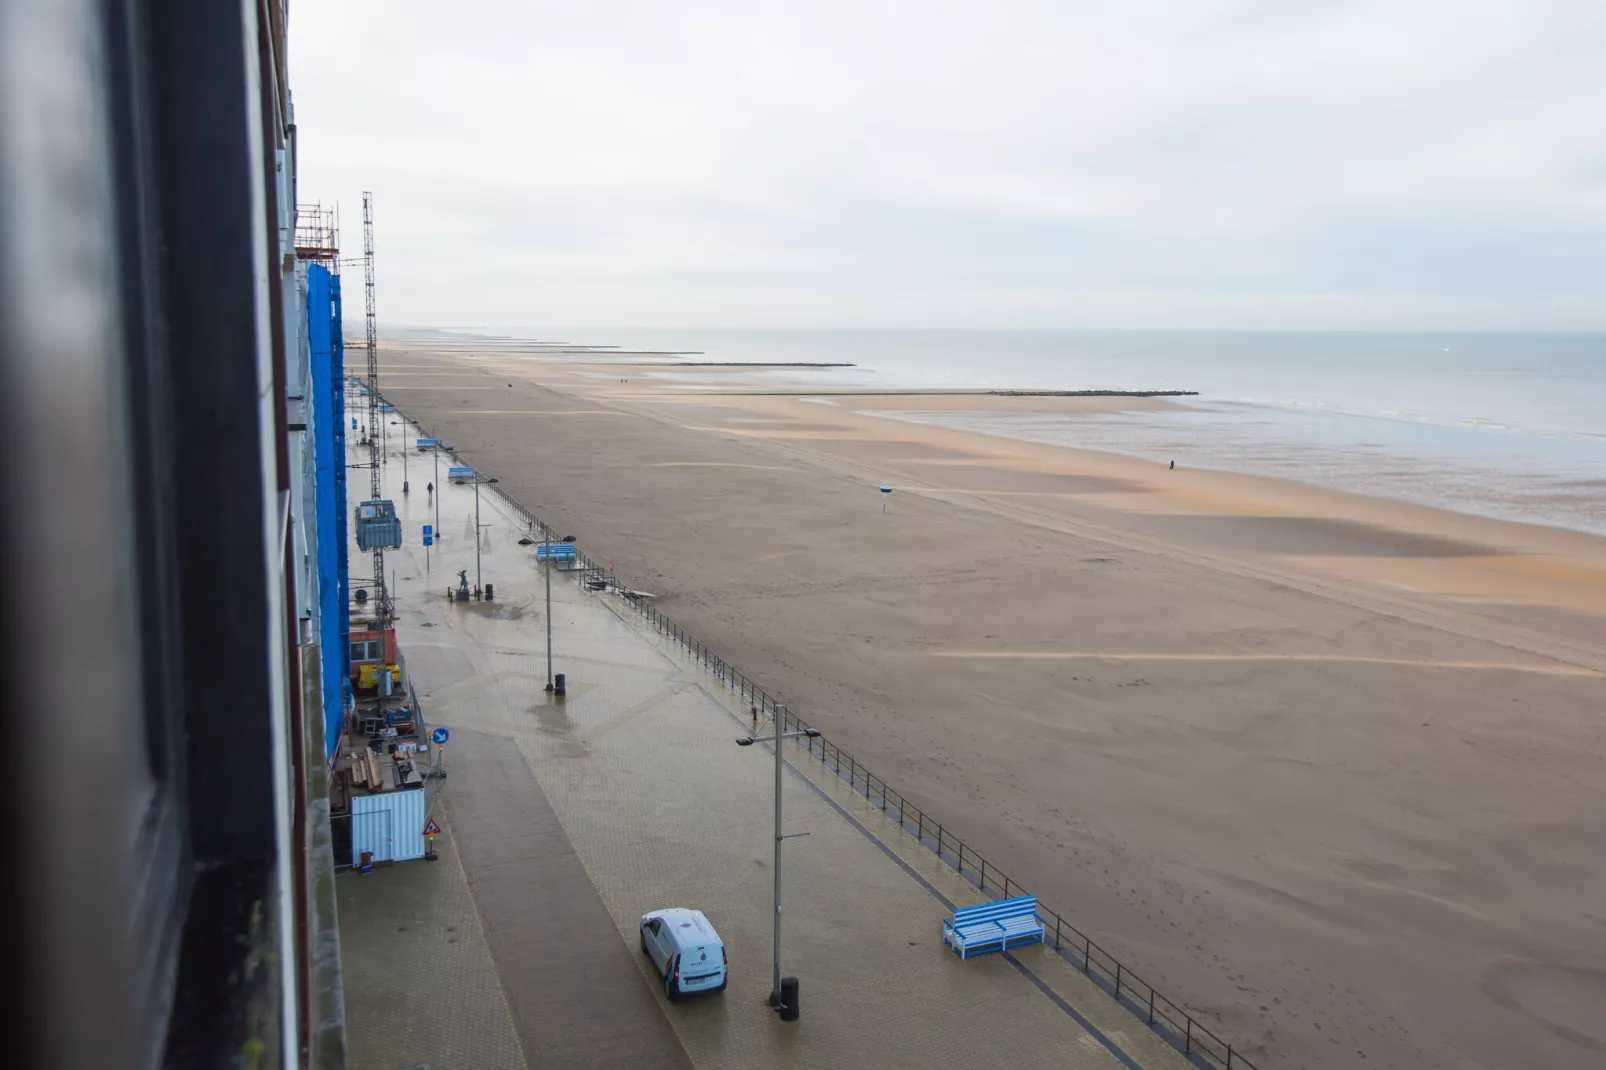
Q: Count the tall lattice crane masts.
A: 1